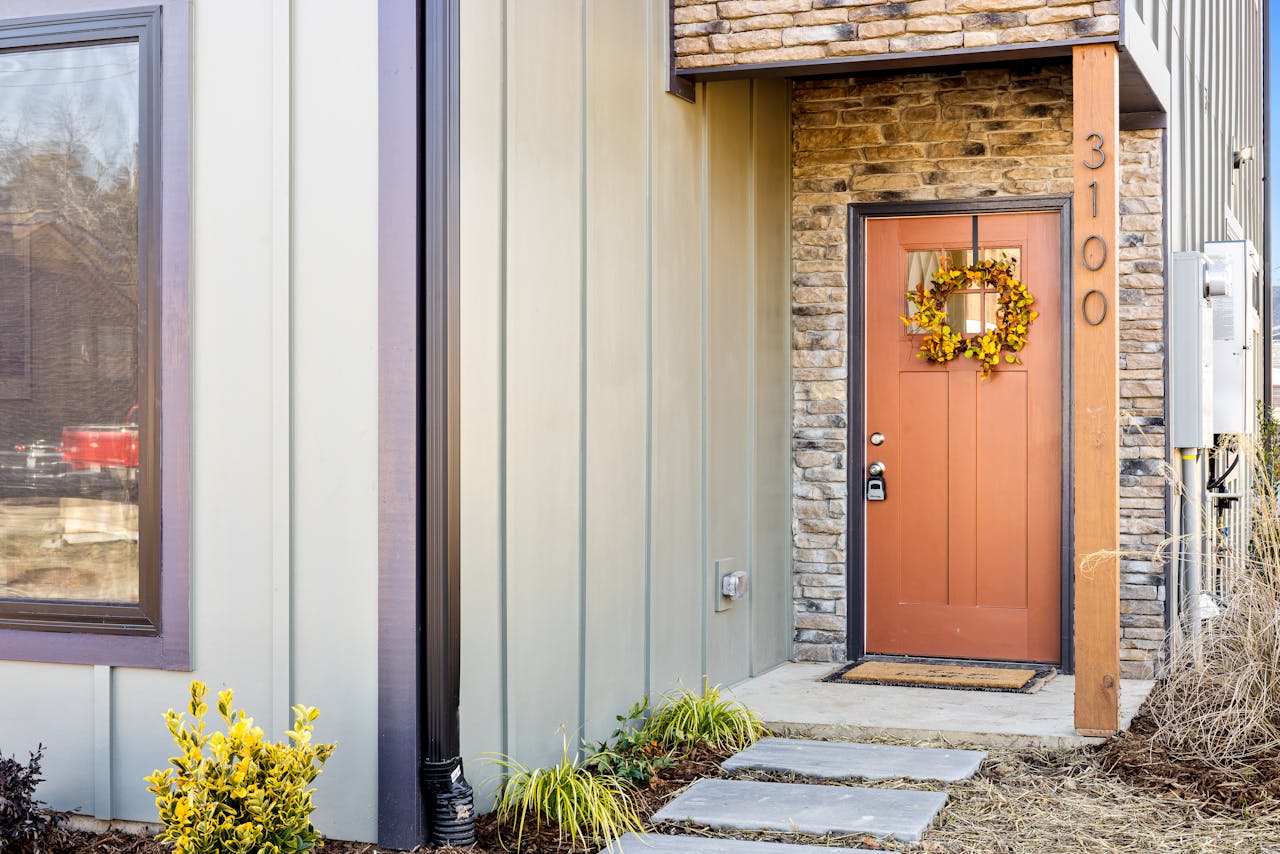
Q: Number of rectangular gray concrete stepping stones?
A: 3